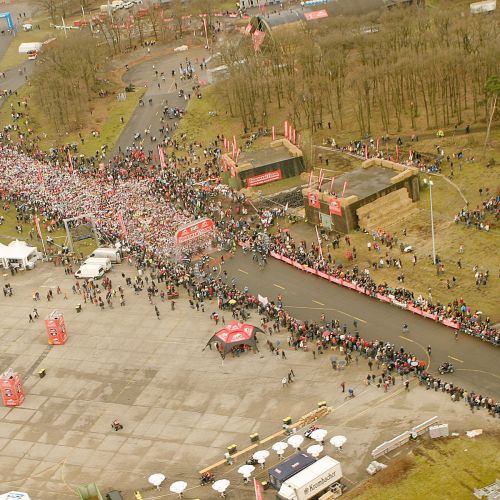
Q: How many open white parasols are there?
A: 10